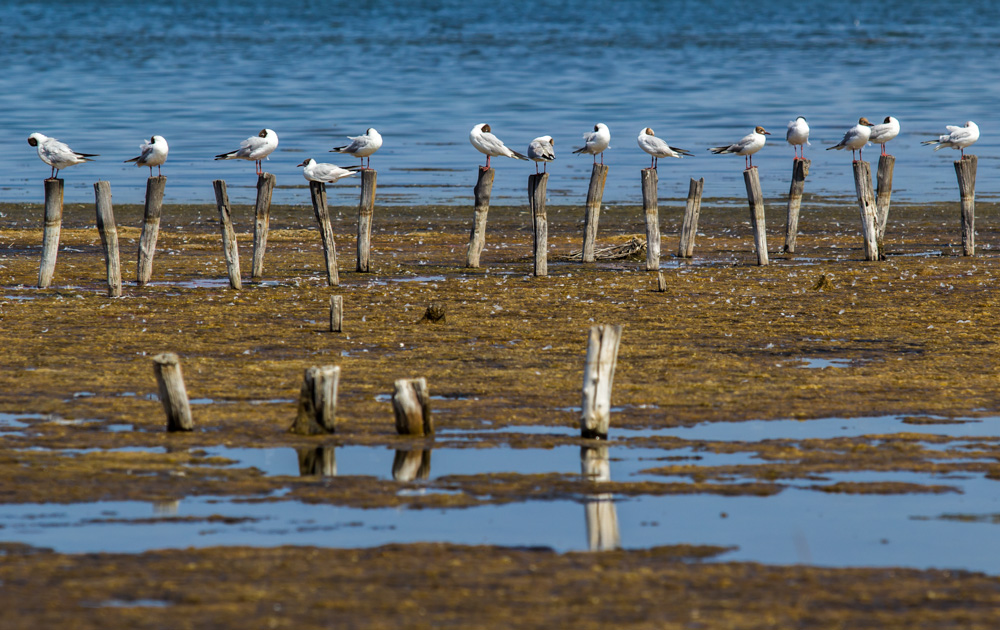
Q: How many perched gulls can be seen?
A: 14